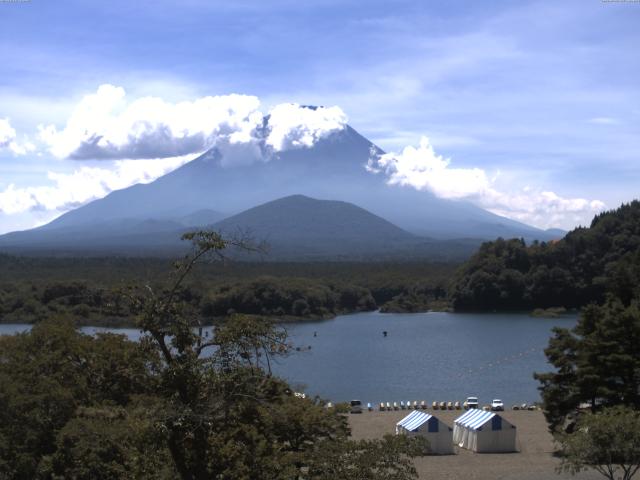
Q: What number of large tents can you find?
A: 2